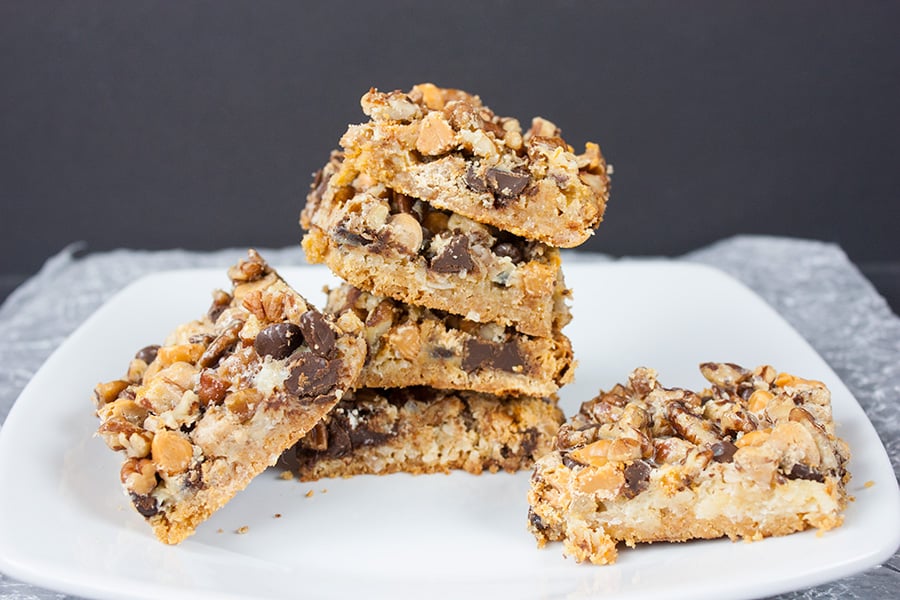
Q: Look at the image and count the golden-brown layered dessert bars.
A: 6